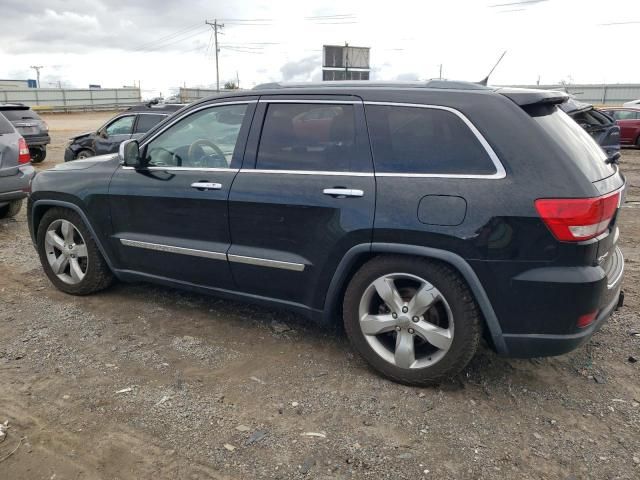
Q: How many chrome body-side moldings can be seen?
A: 2